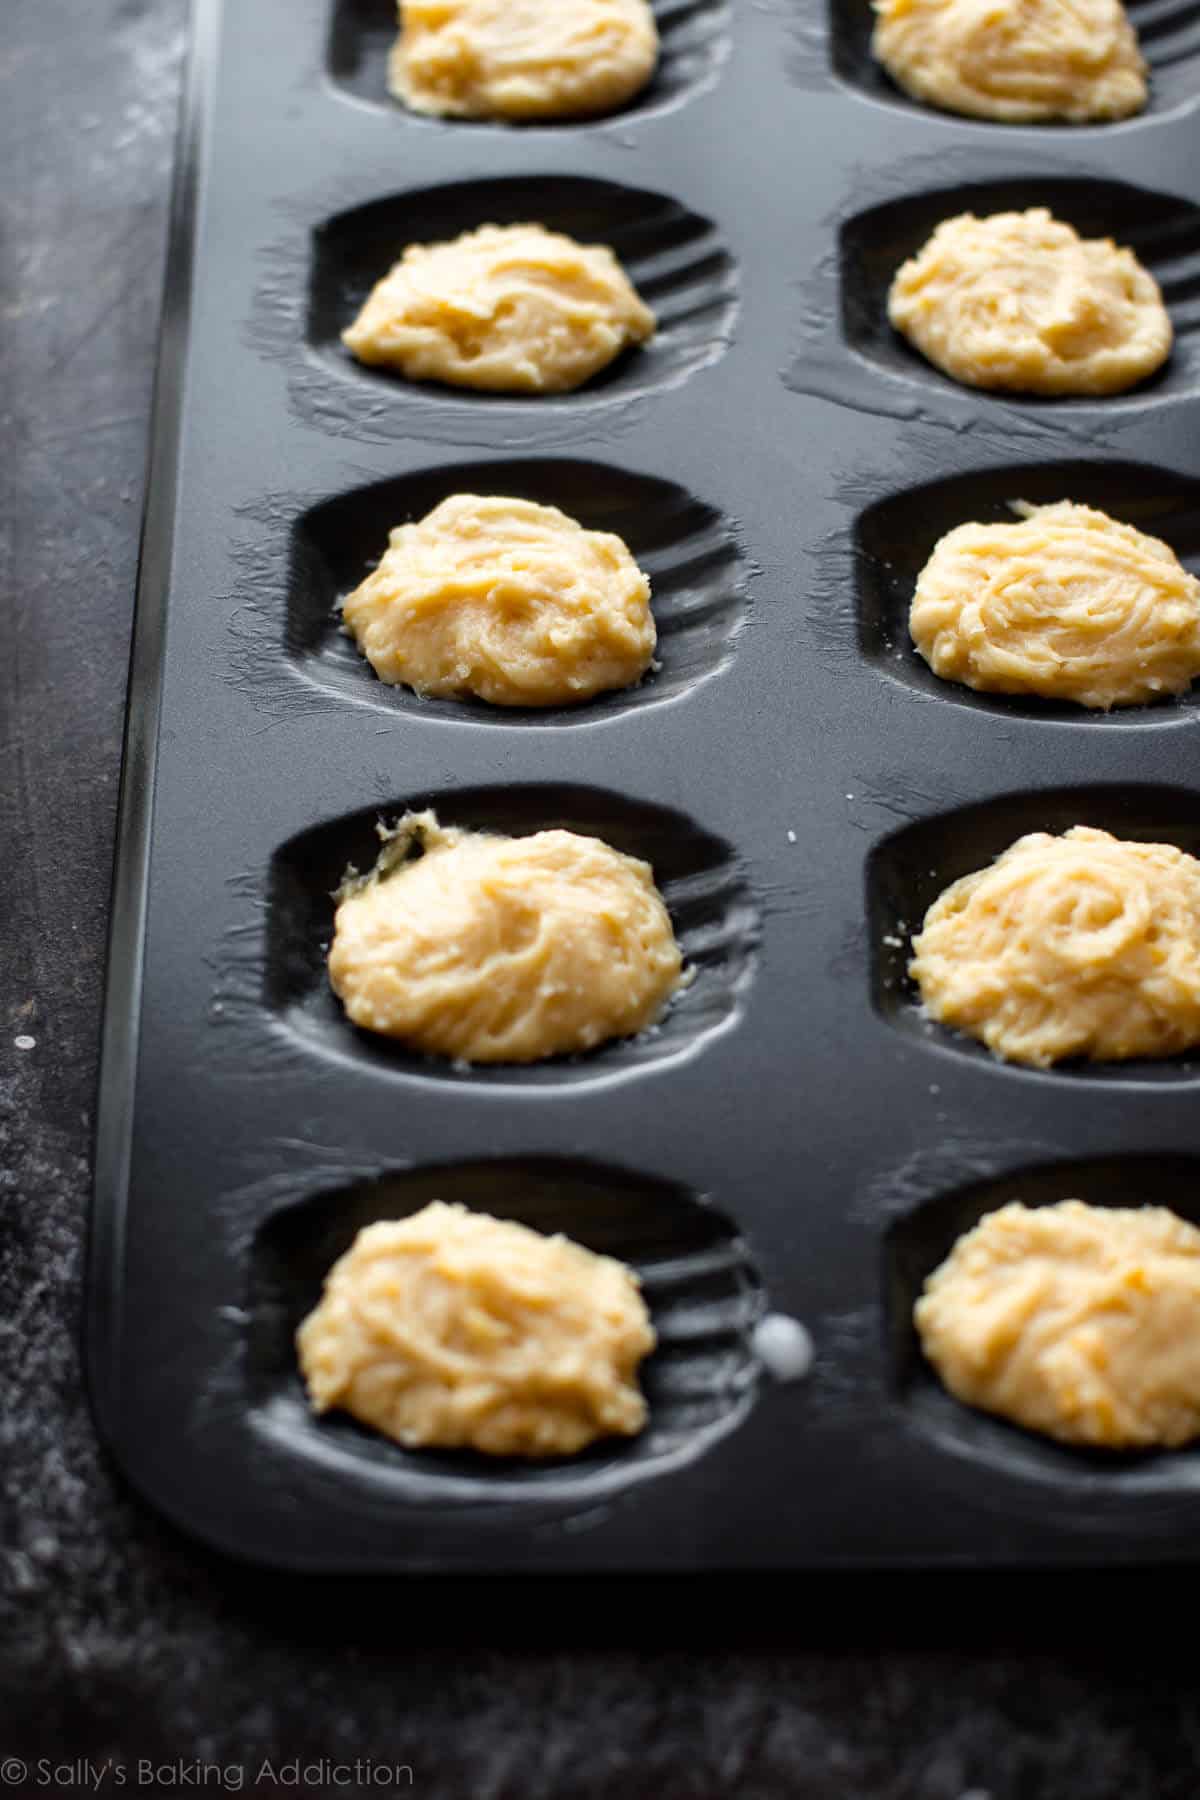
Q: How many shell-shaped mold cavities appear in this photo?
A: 10